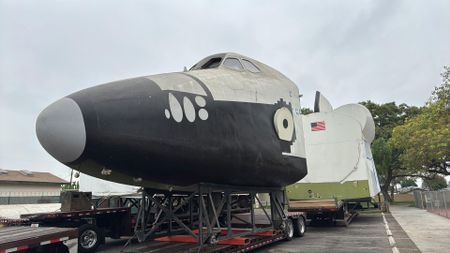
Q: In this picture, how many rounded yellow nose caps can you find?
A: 0